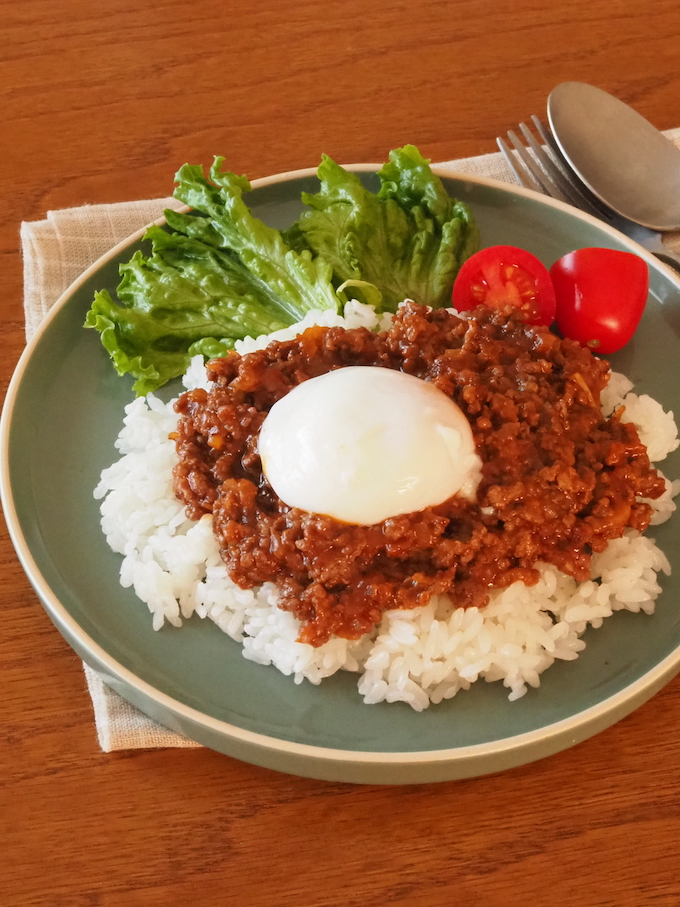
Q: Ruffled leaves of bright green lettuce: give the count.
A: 2